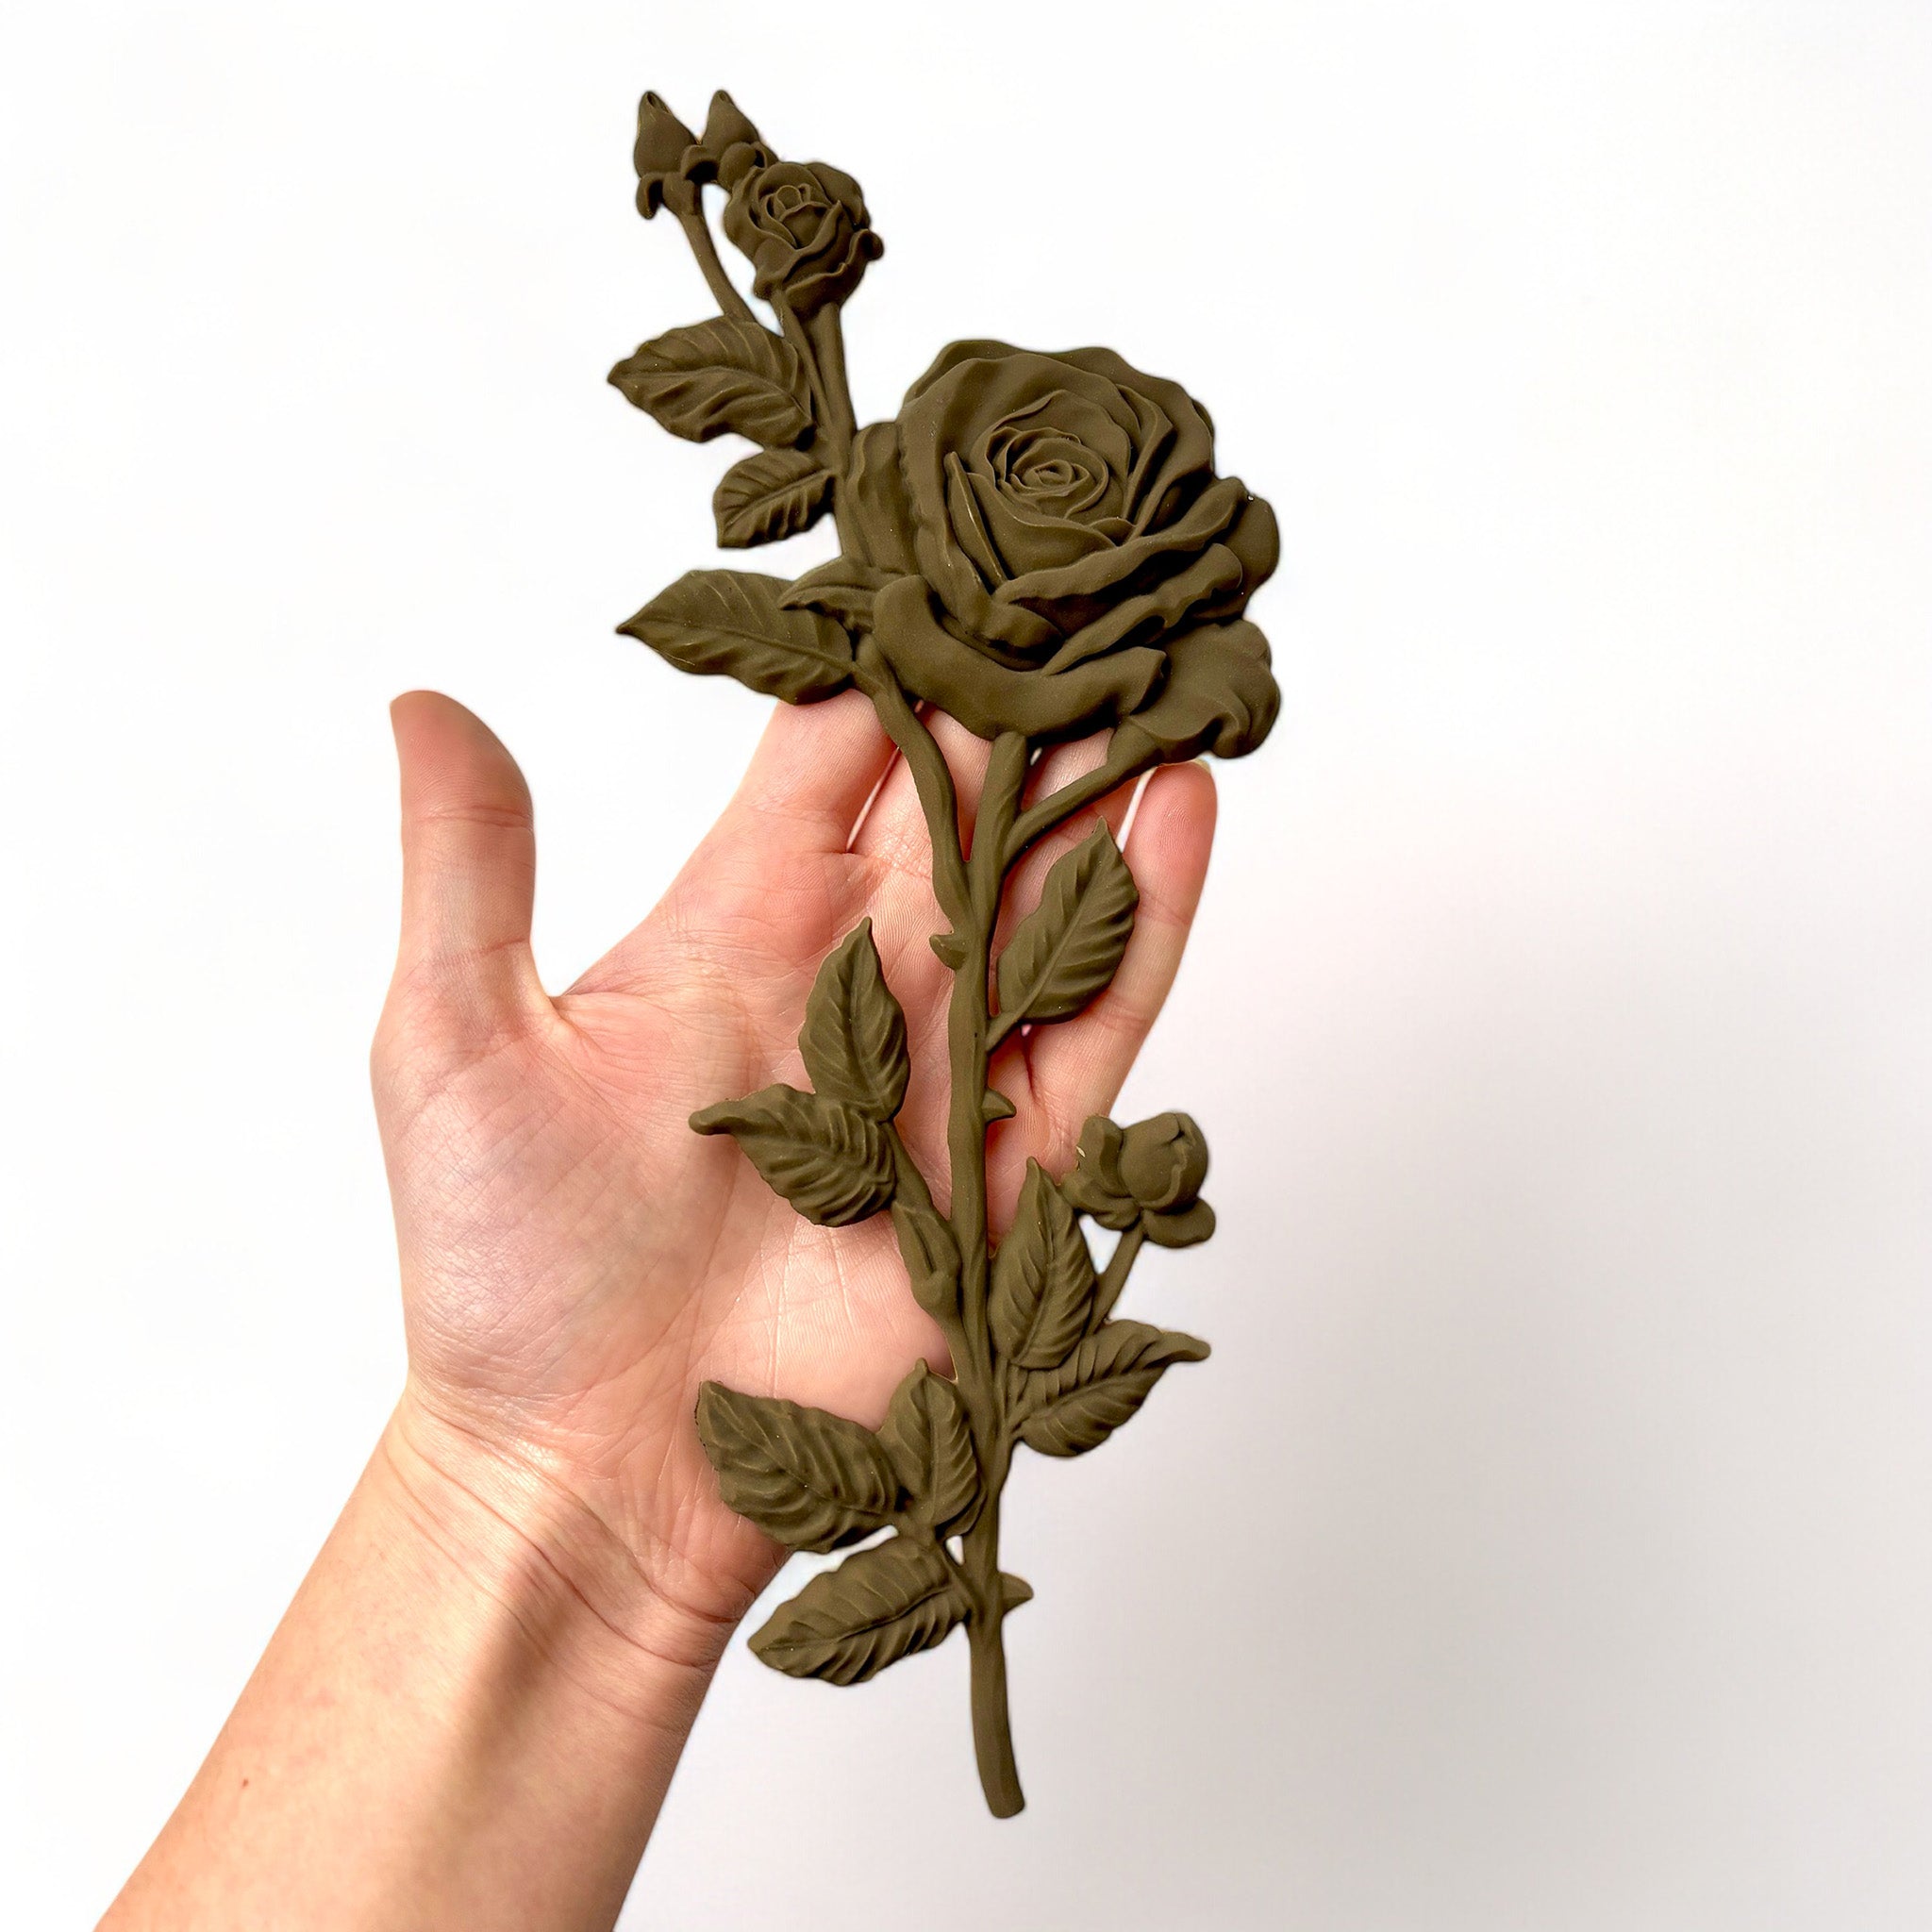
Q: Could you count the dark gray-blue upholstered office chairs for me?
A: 0